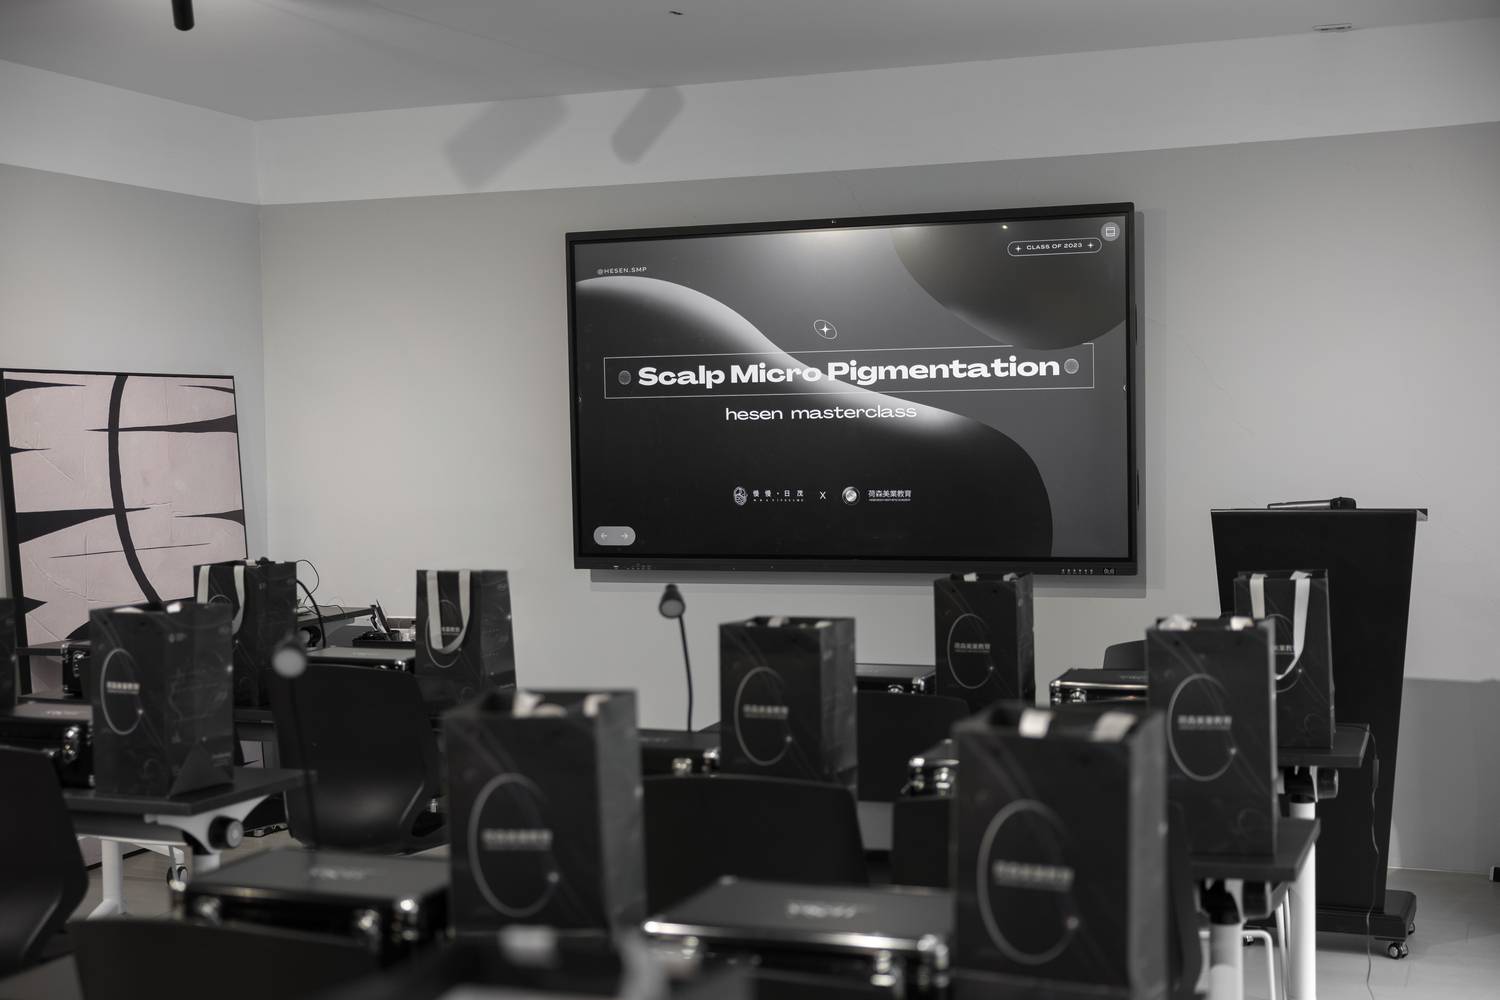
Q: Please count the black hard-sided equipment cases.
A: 9